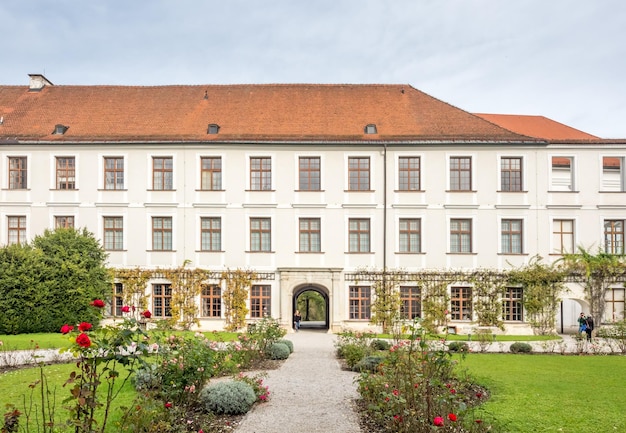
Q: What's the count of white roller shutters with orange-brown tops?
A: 2